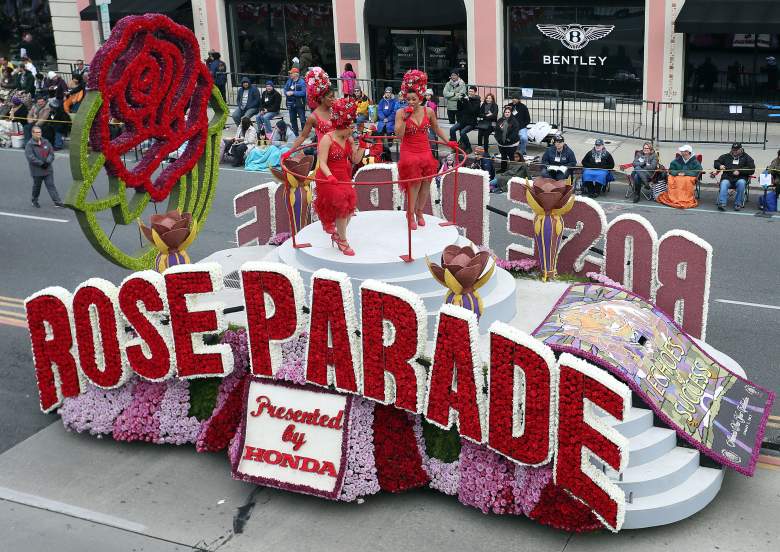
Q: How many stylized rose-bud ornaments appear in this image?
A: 4